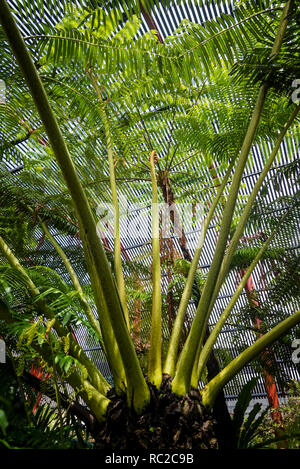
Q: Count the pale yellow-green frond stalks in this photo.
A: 12